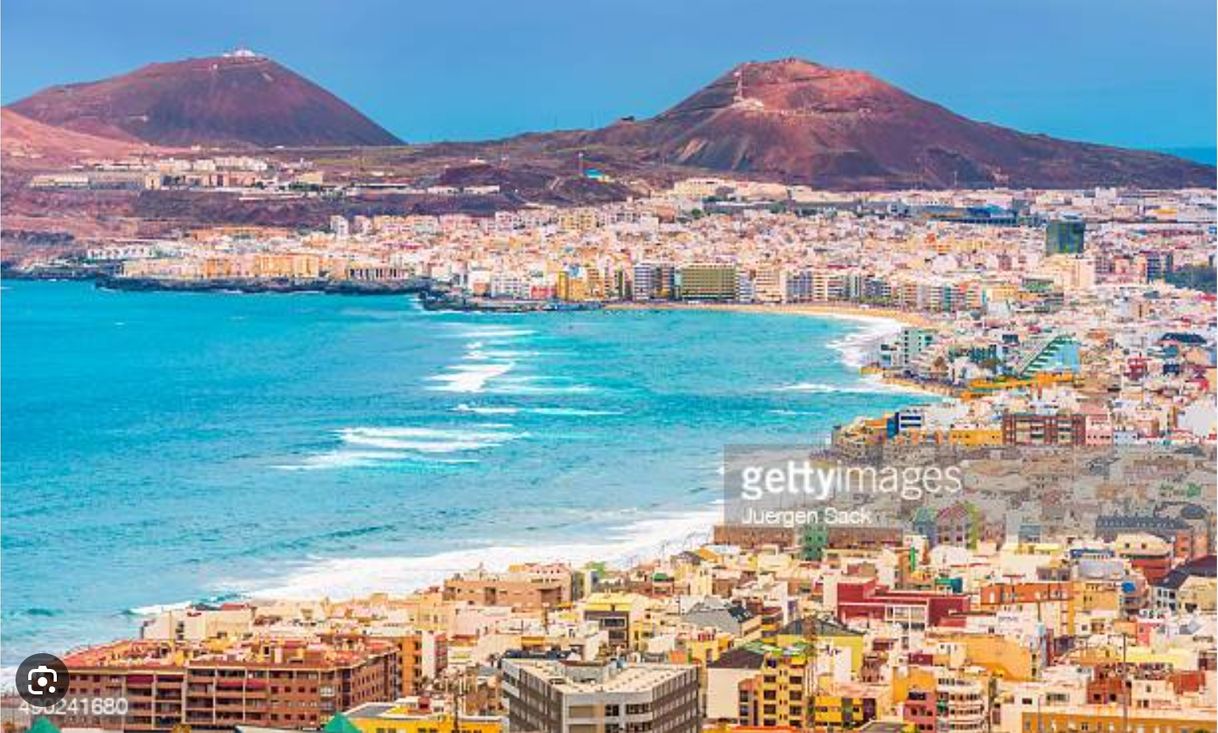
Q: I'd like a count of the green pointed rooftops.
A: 2